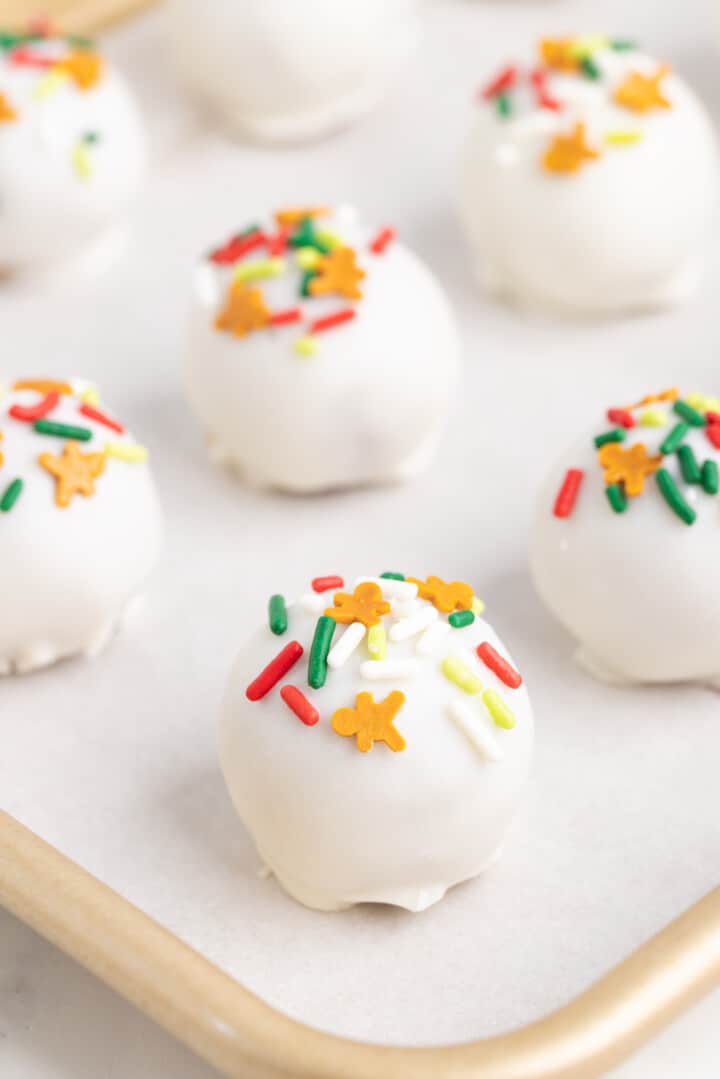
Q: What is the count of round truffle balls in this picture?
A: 7